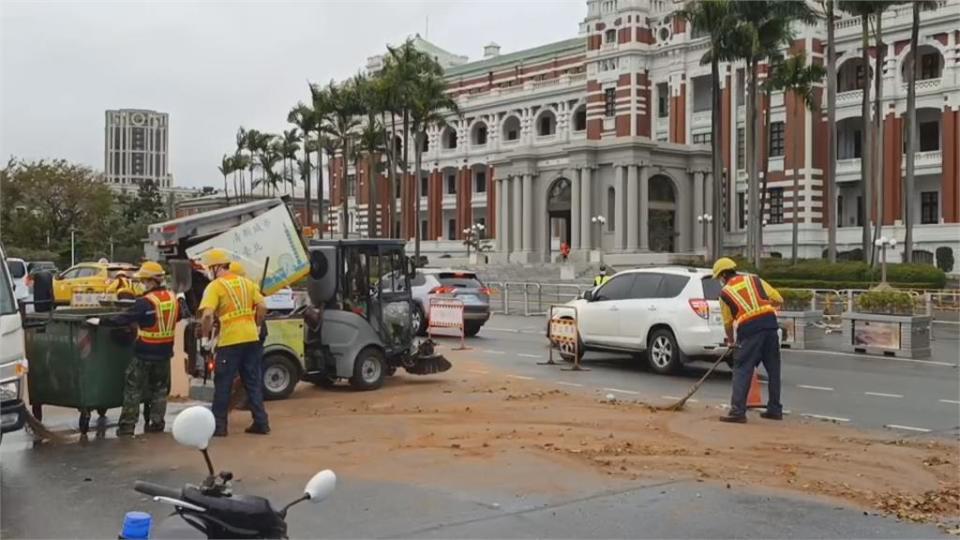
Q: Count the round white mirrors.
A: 2